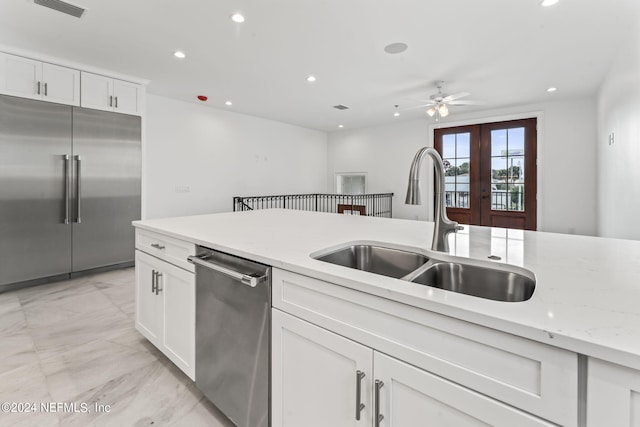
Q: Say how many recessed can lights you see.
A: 8